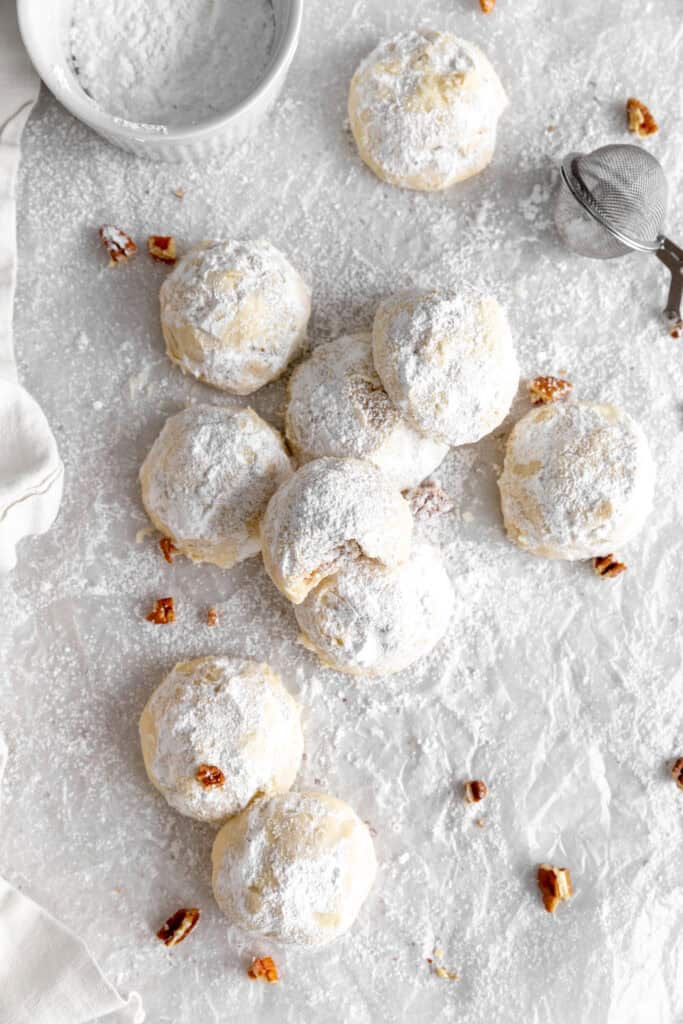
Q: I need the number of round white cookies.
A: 10